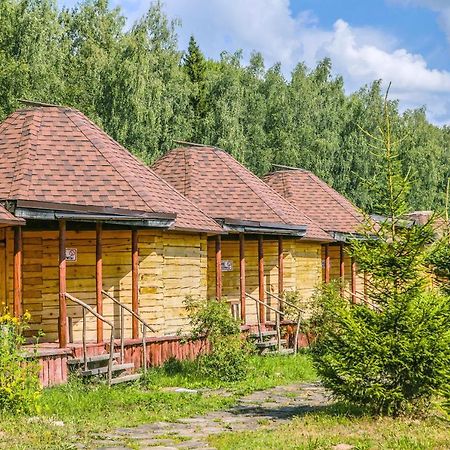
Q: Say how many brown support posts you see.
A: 12